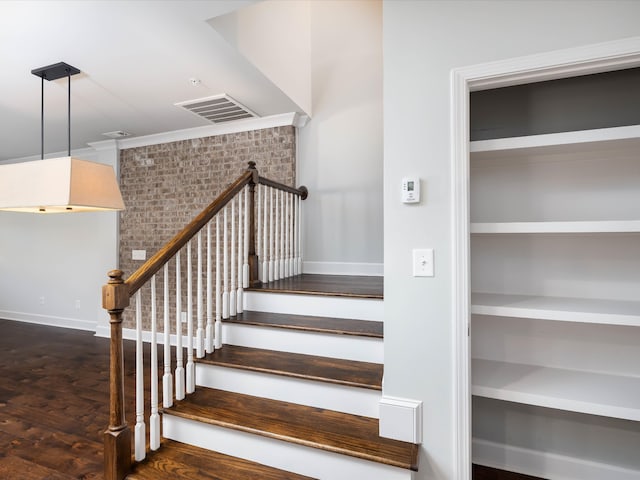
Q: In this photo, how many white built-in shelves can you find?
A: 4